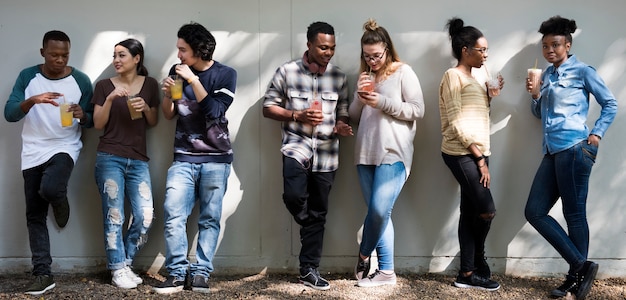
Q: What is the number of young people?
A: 7